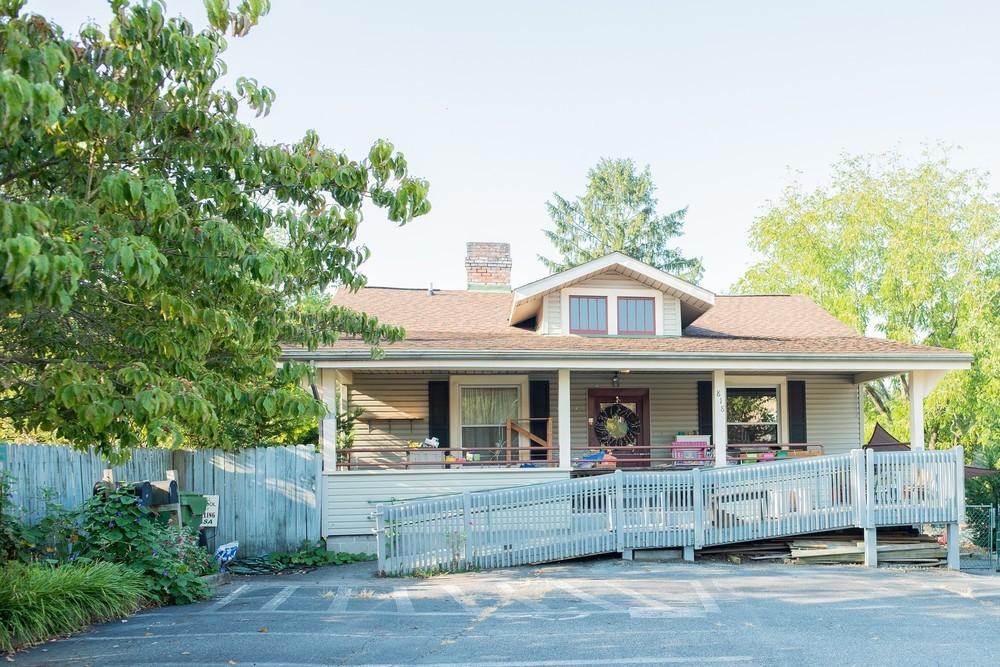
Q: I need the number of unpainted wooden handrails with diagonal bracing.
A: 1